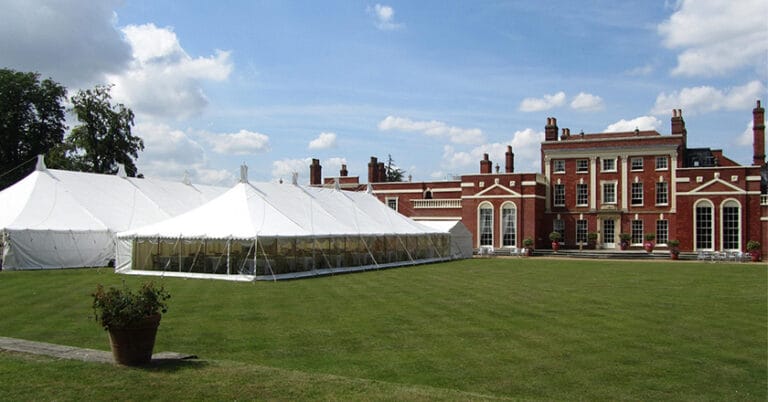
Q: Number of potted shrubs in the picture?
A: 8